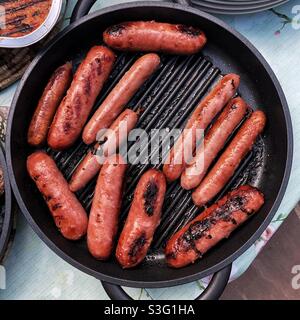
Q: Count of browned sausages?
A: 12